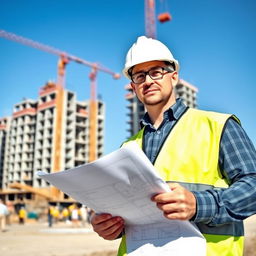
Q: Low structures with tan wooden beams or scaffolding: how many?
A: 1